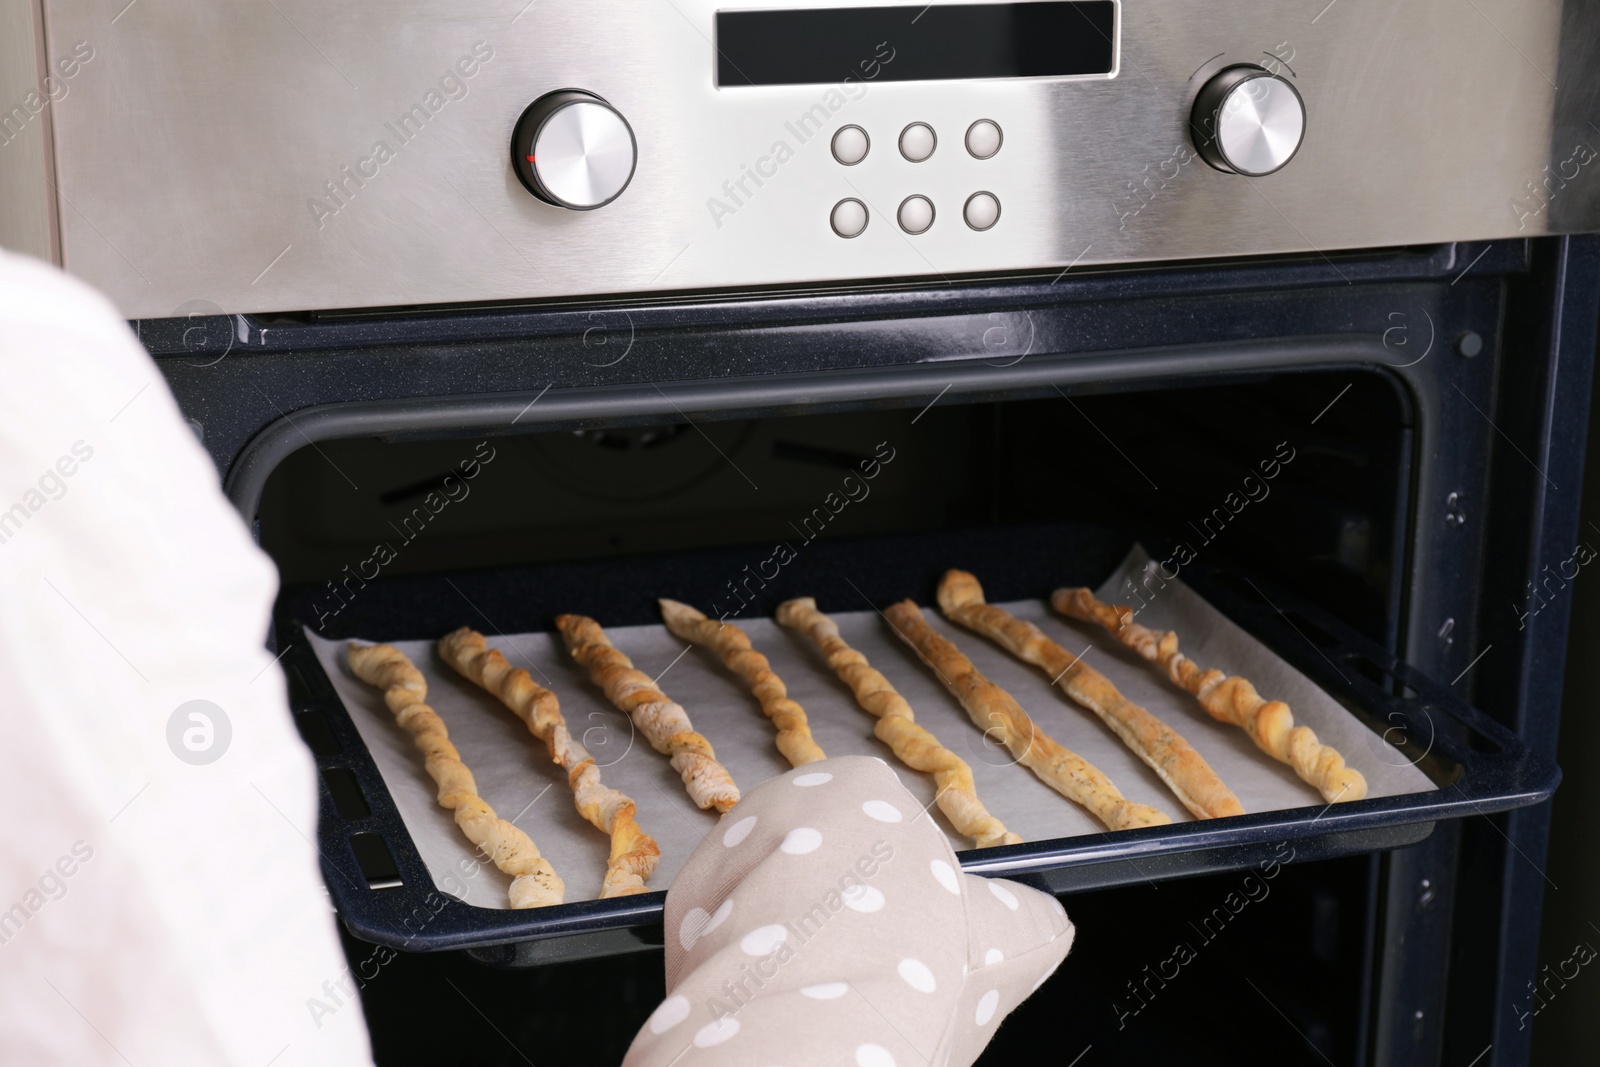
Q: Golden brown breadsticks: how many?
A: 8